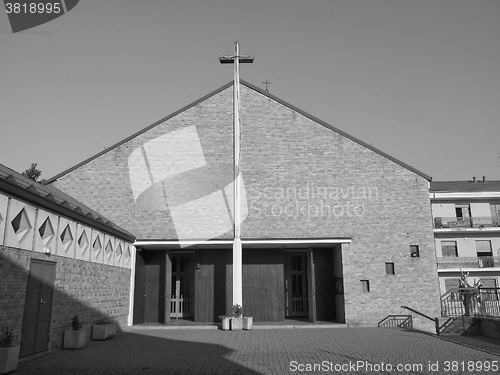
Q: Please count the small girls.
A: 0